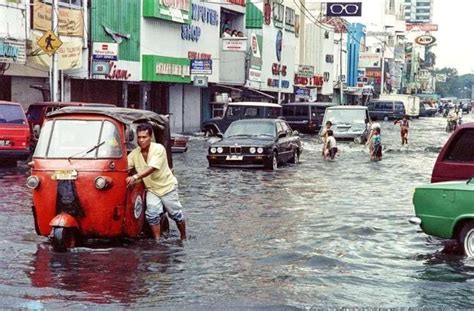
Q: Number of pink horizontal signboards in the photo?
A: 1